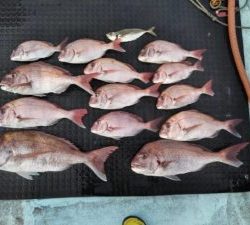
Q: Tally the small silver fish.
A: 1